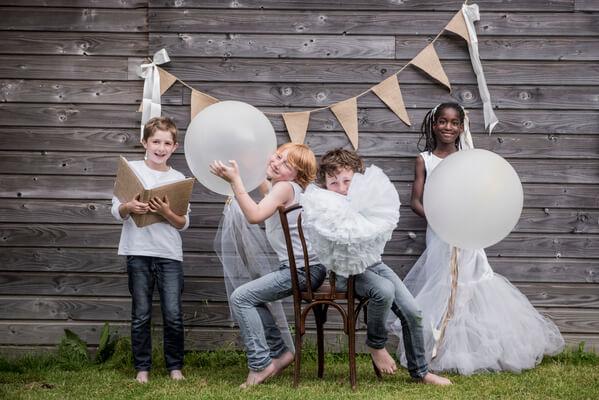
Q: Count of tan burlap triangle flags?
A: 7